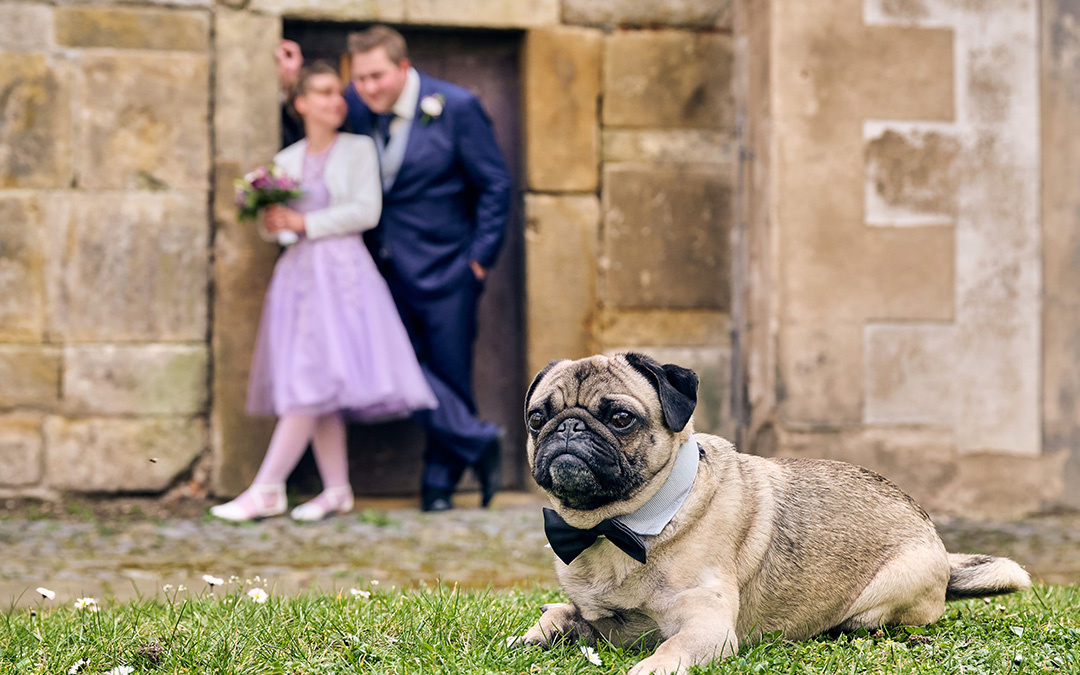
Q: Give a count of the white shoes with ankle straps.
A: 2